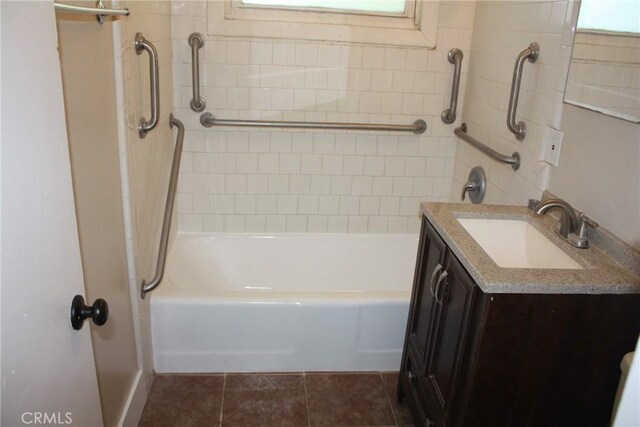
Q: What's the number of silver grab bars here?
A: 7